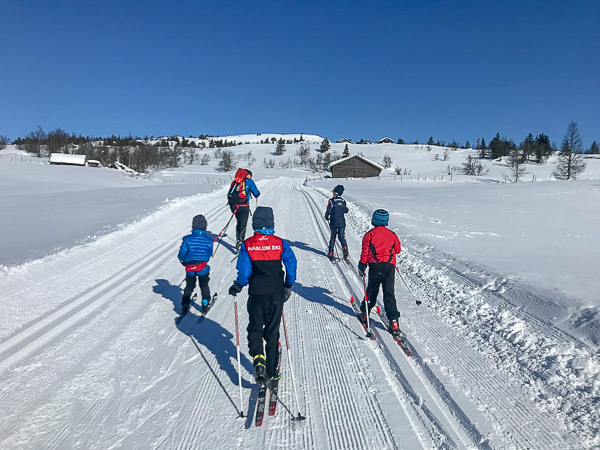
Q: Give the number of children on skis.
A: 4